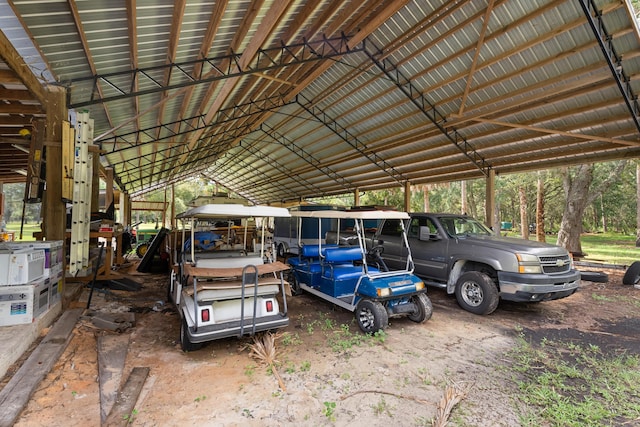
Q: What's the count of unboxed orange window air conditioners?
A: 0